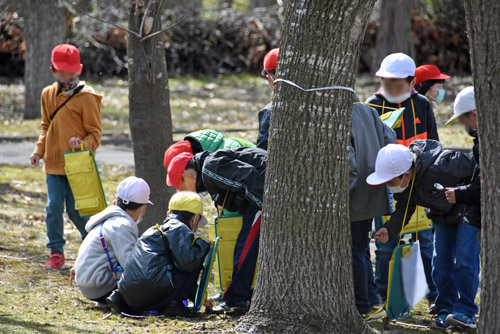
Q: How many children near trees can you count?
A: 11